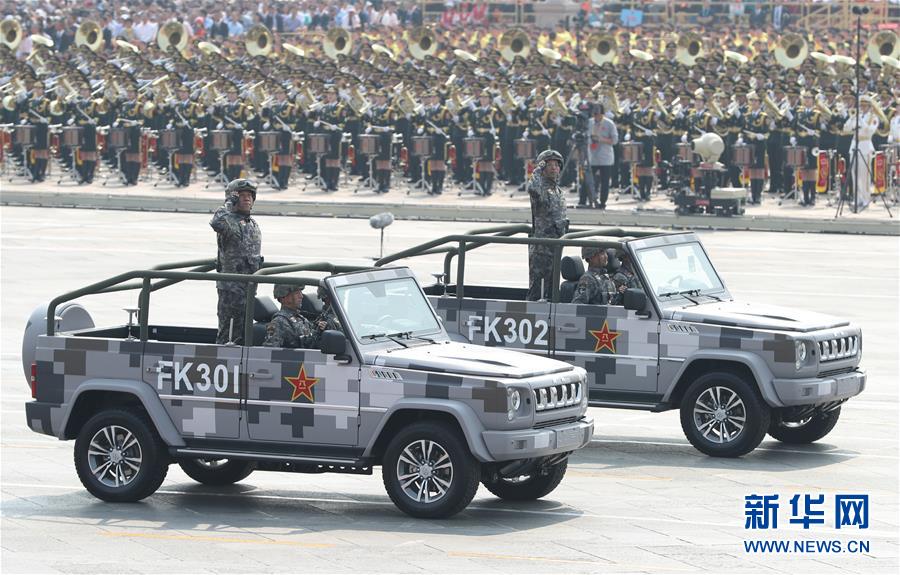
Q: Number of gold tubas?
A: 11